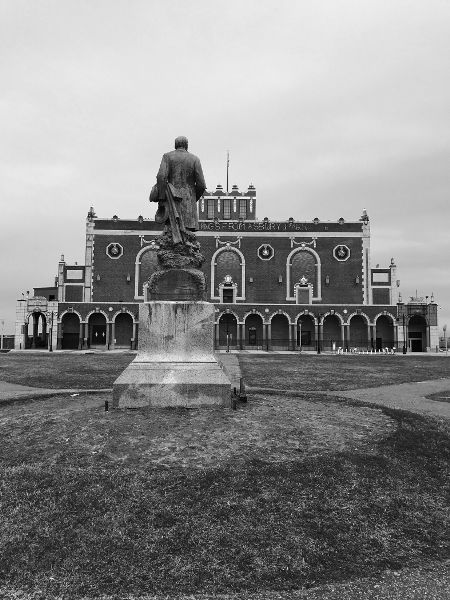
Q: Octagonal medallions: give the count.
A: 3